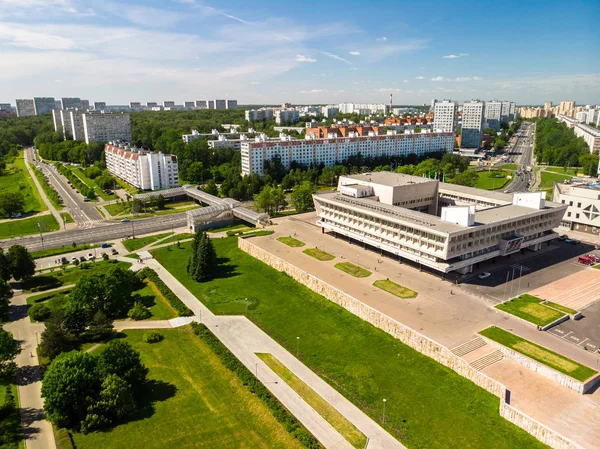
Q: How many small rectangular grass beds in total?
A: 4